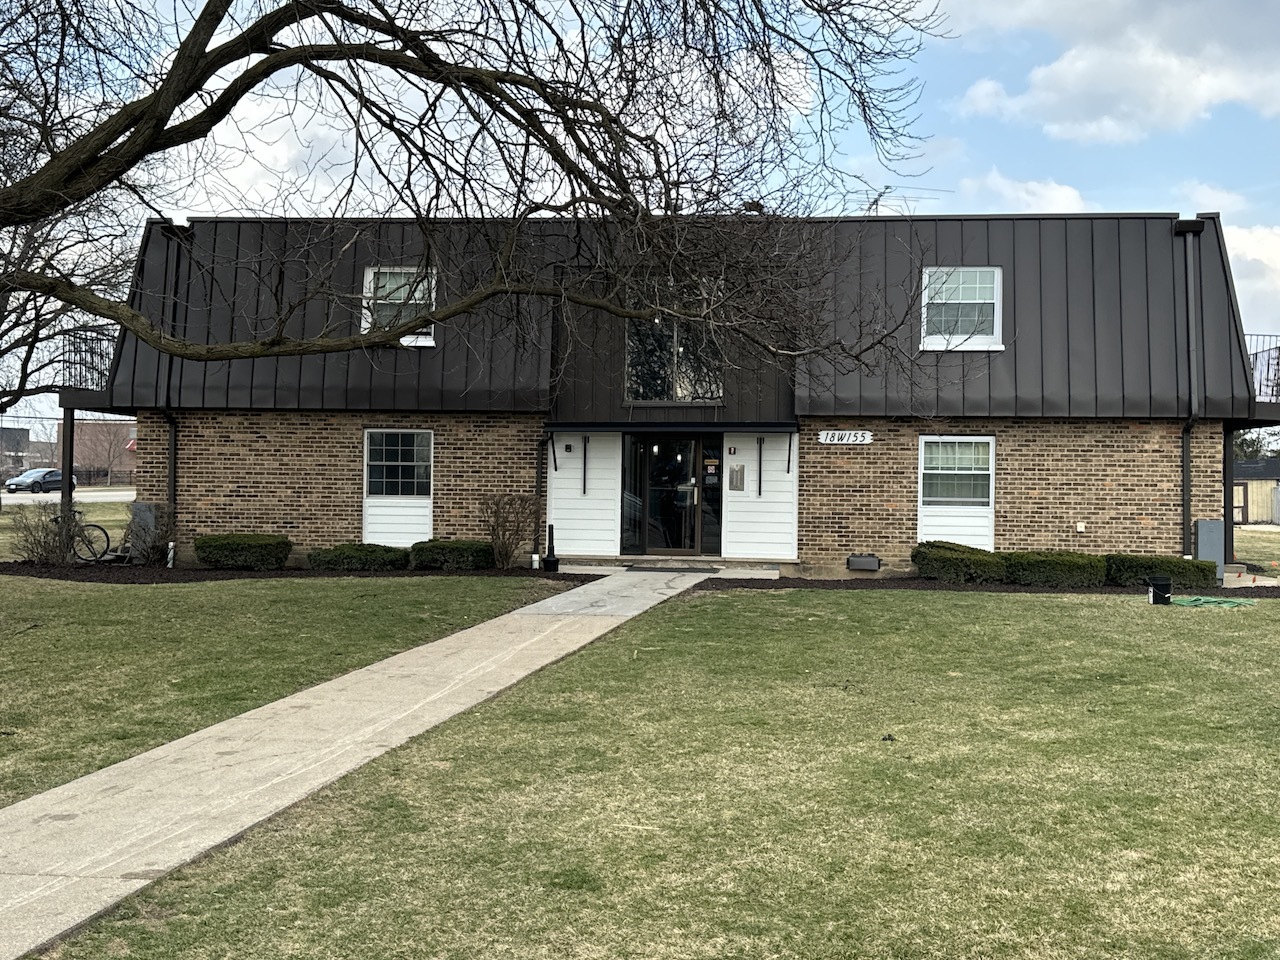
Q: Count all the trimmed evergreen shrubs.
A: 6